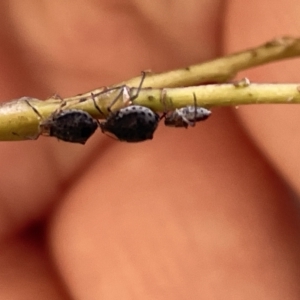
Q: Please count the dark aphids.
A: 3